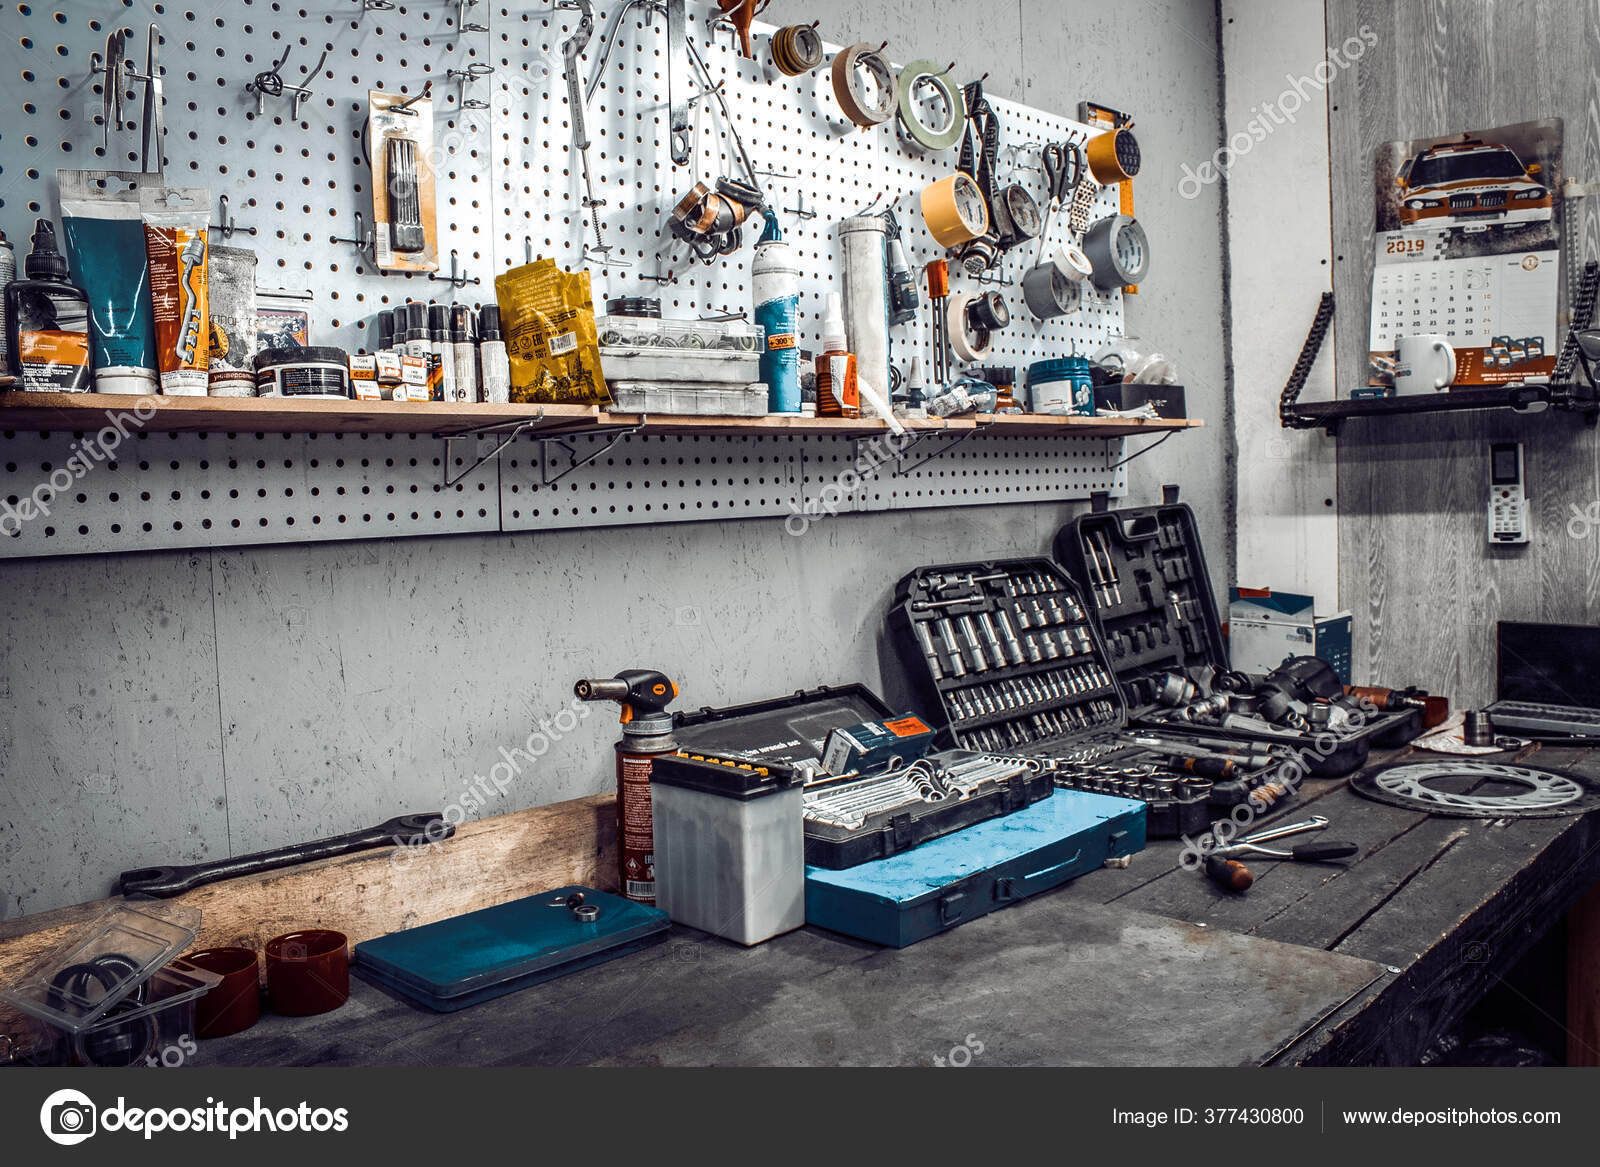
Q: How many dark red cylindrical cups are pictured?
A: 2